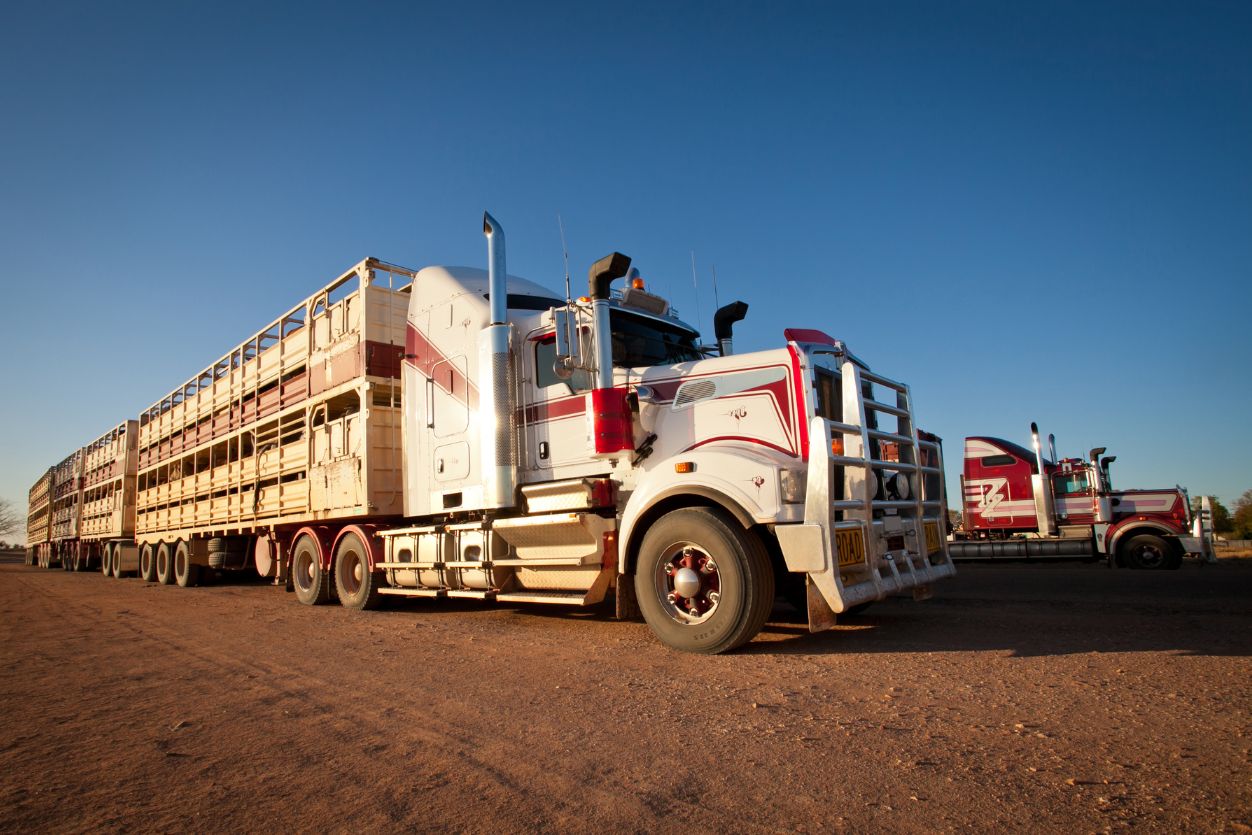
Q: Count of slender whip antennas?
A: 3